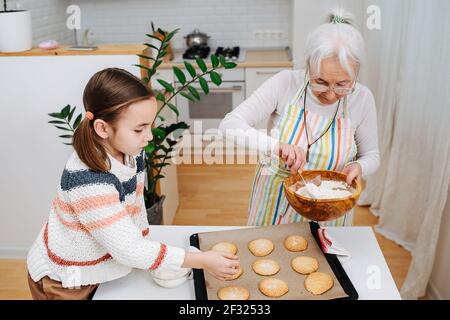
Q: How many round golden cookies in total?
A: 9